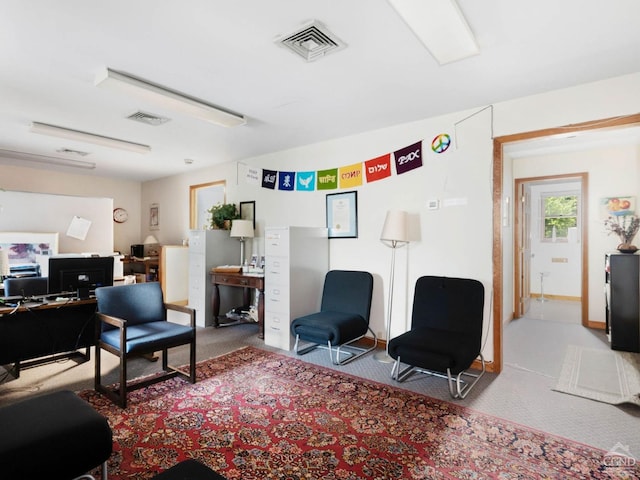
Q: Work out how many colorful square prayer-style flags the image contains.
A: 7